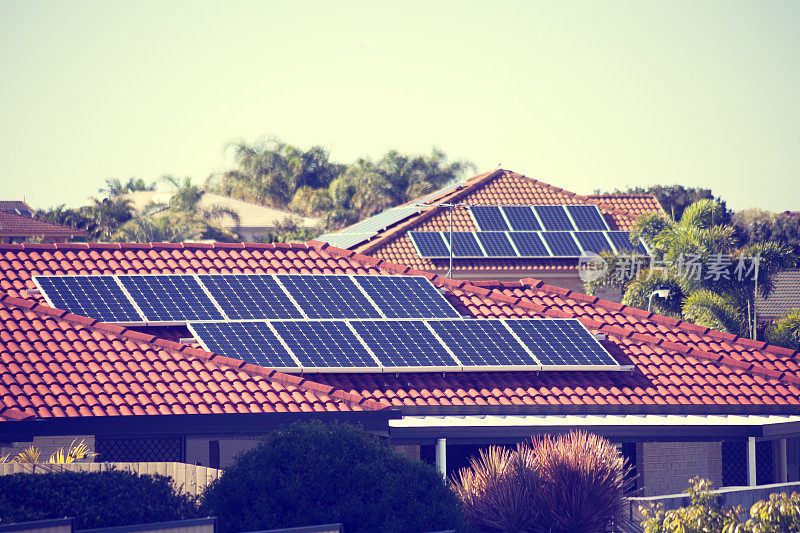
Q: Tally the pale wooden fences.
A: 1